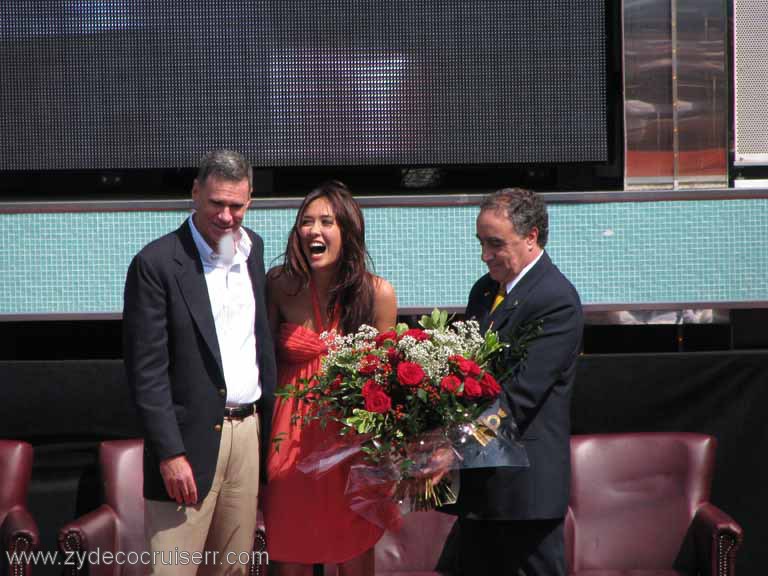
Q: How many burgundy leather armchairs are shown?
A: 4